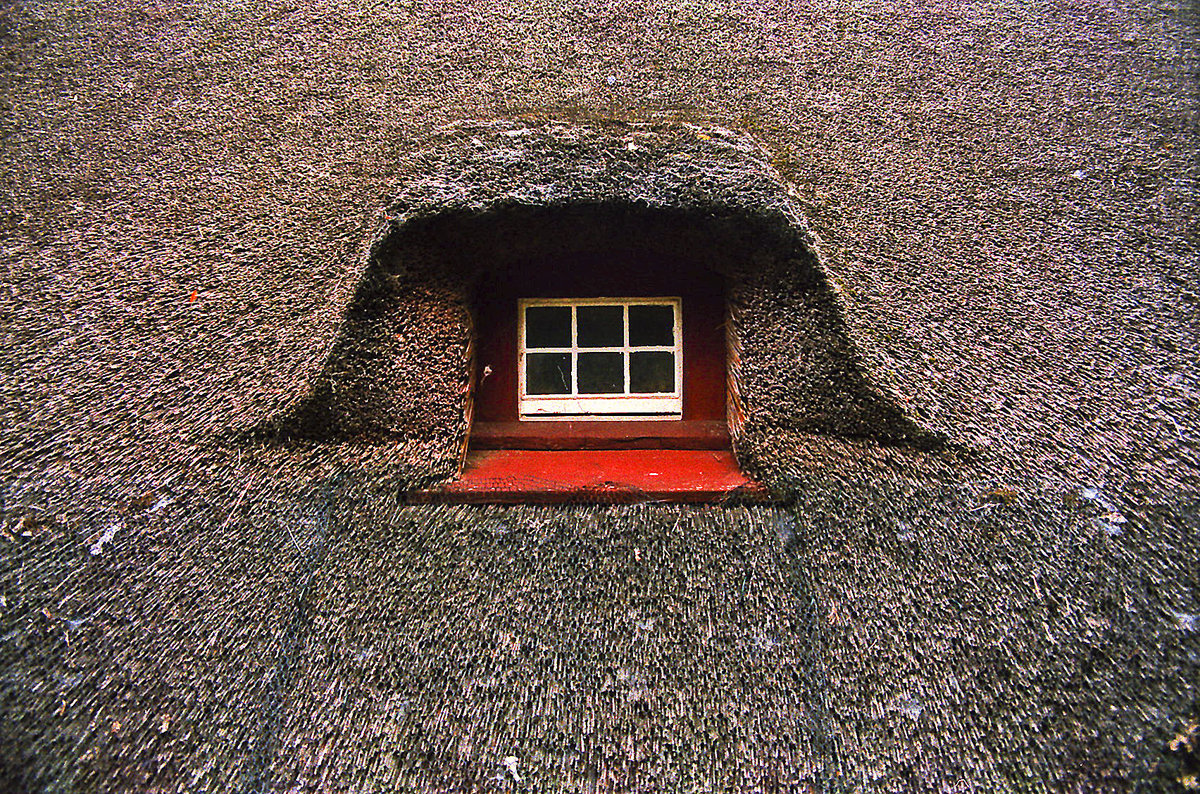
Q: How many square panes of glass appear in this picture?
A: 6